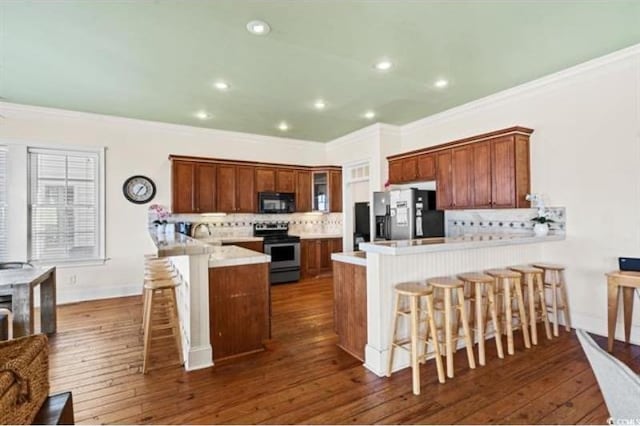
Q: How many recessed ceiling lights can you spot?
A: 8